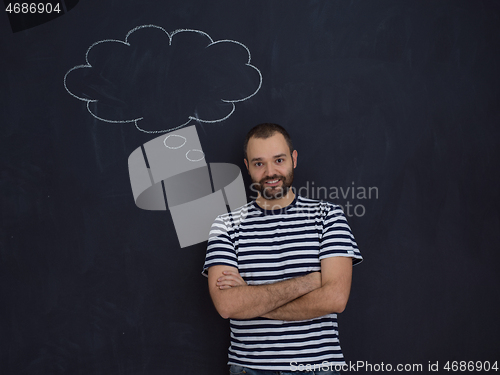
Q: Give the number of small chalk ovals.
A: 2